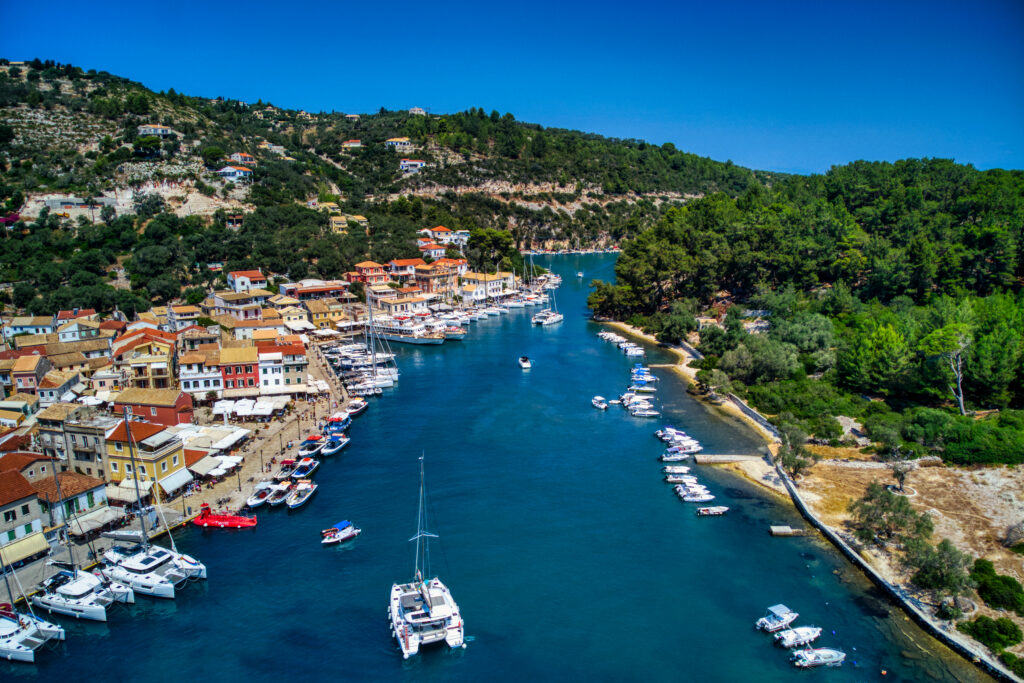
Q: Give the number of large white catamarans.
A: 4